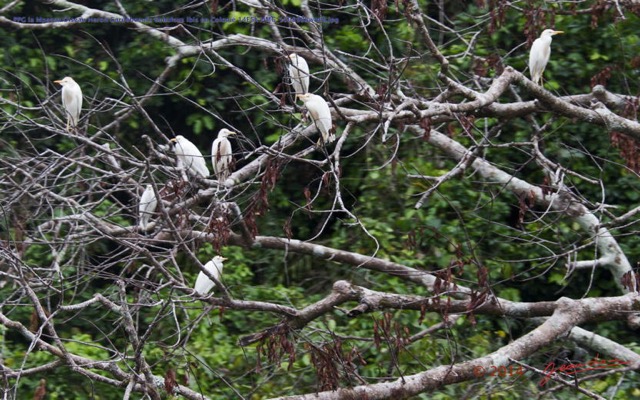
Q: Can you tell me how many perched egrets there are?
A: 8